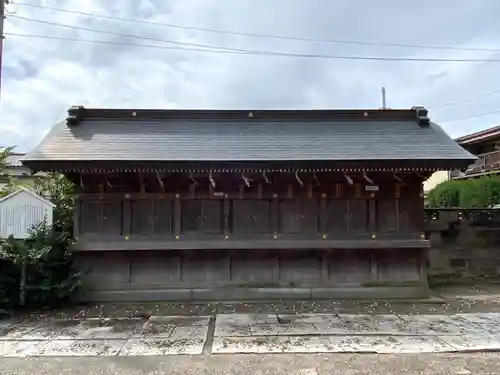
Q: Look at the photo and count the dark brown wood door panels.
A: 14